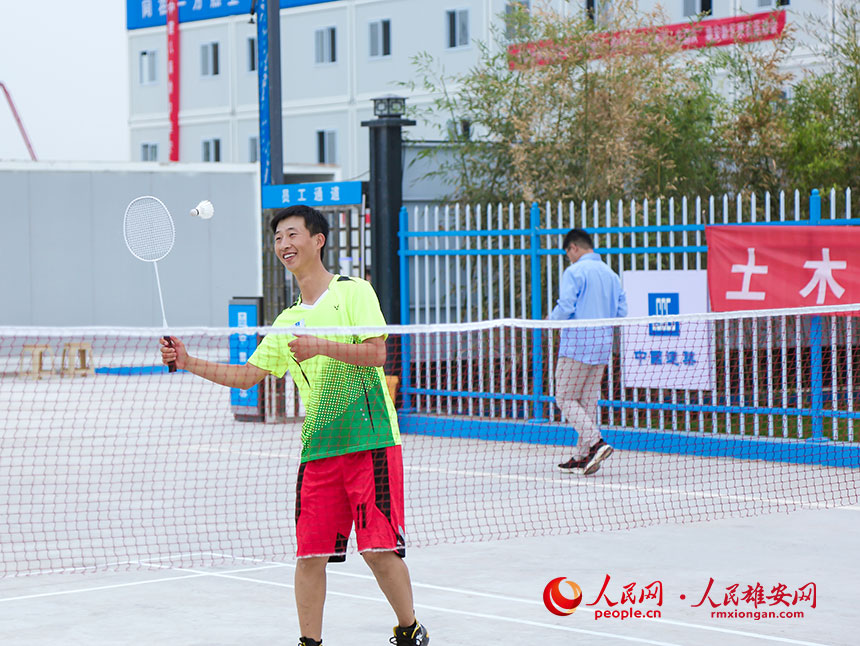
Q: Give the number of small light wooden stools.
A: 2